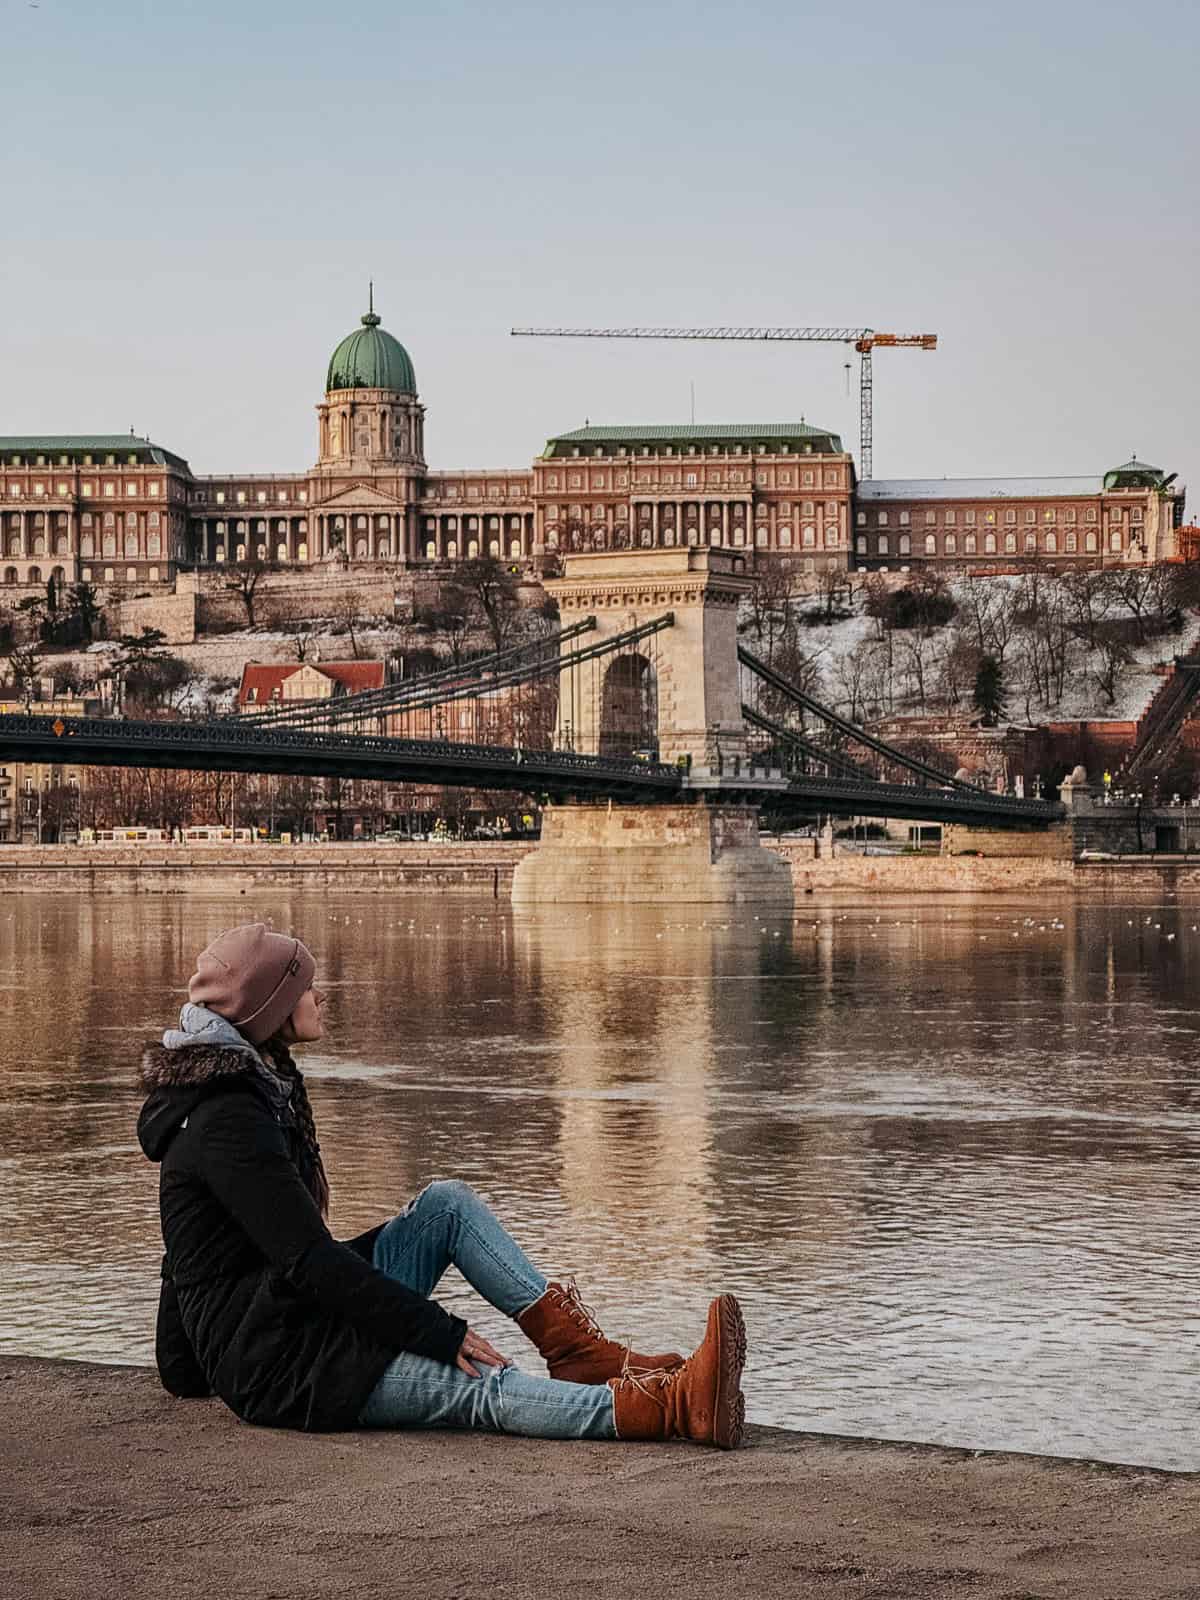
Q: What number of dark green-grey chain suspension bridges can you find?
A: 1